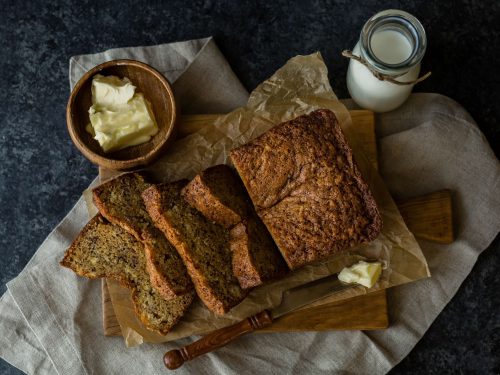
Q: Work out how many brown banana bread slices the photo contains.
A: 4